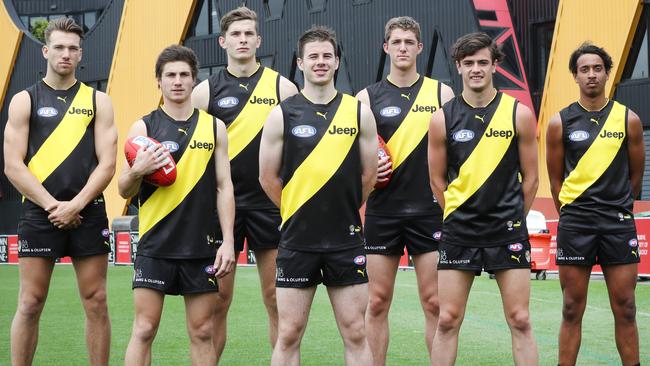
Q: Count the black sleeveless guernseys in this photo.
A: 7